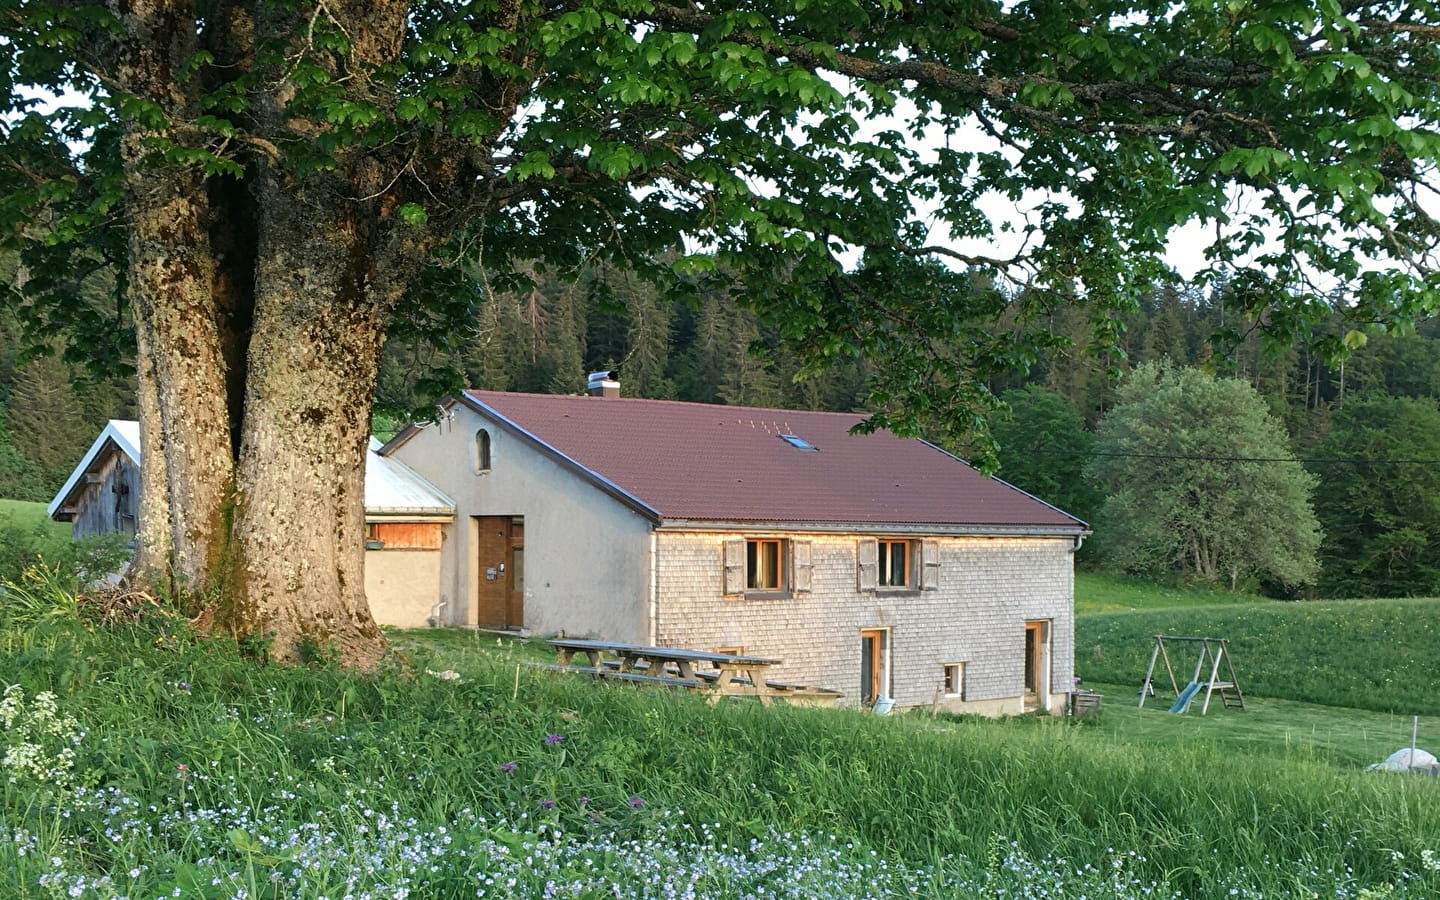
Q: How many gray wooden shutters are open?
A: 4